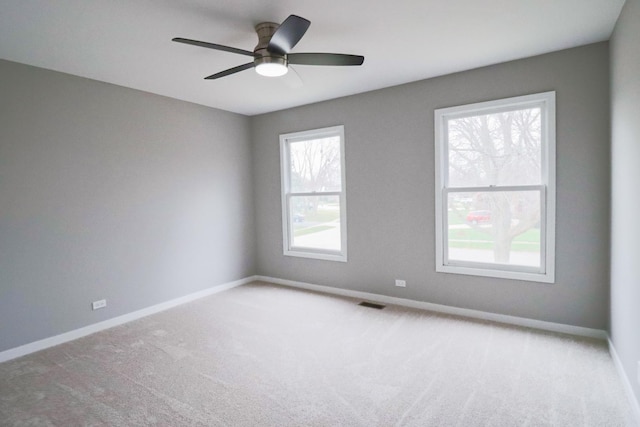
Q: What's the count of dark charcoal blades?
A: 4